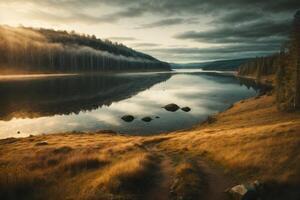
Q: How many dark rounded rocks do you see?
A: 4